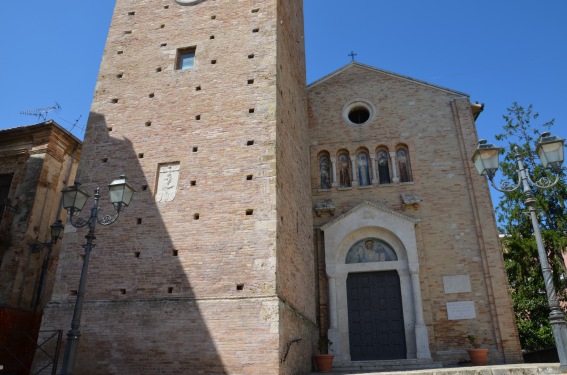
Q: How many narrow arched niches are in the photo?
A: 5